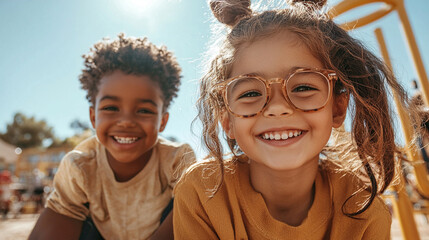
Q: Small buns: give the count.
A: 2